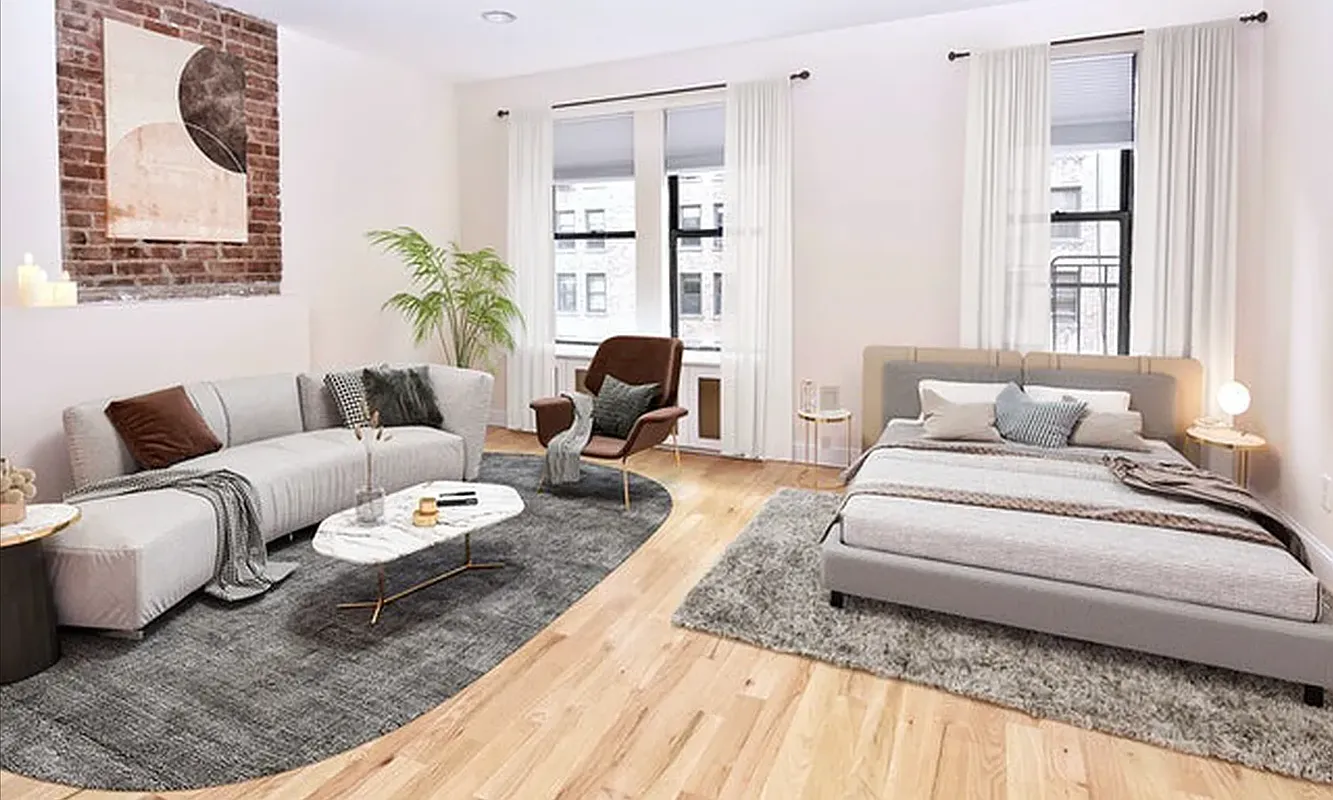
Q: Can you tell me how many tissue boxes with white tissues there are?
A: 0